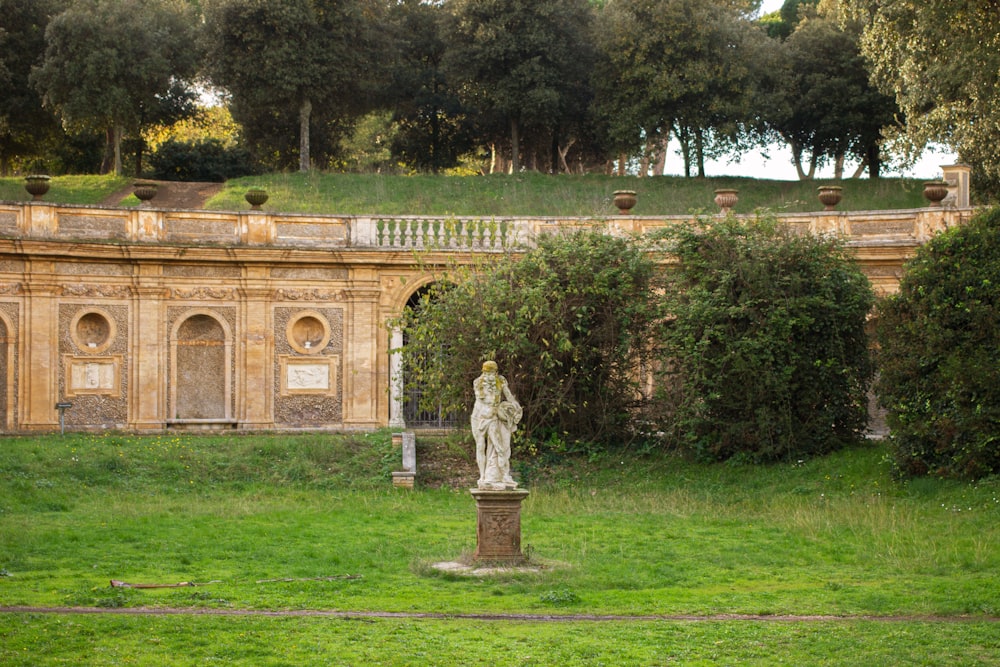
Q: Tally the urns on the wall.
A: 7